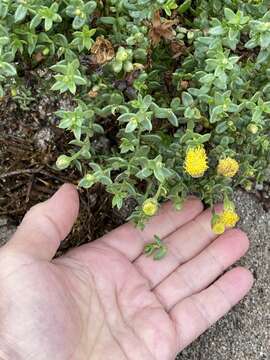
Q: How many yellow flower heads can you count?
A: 5